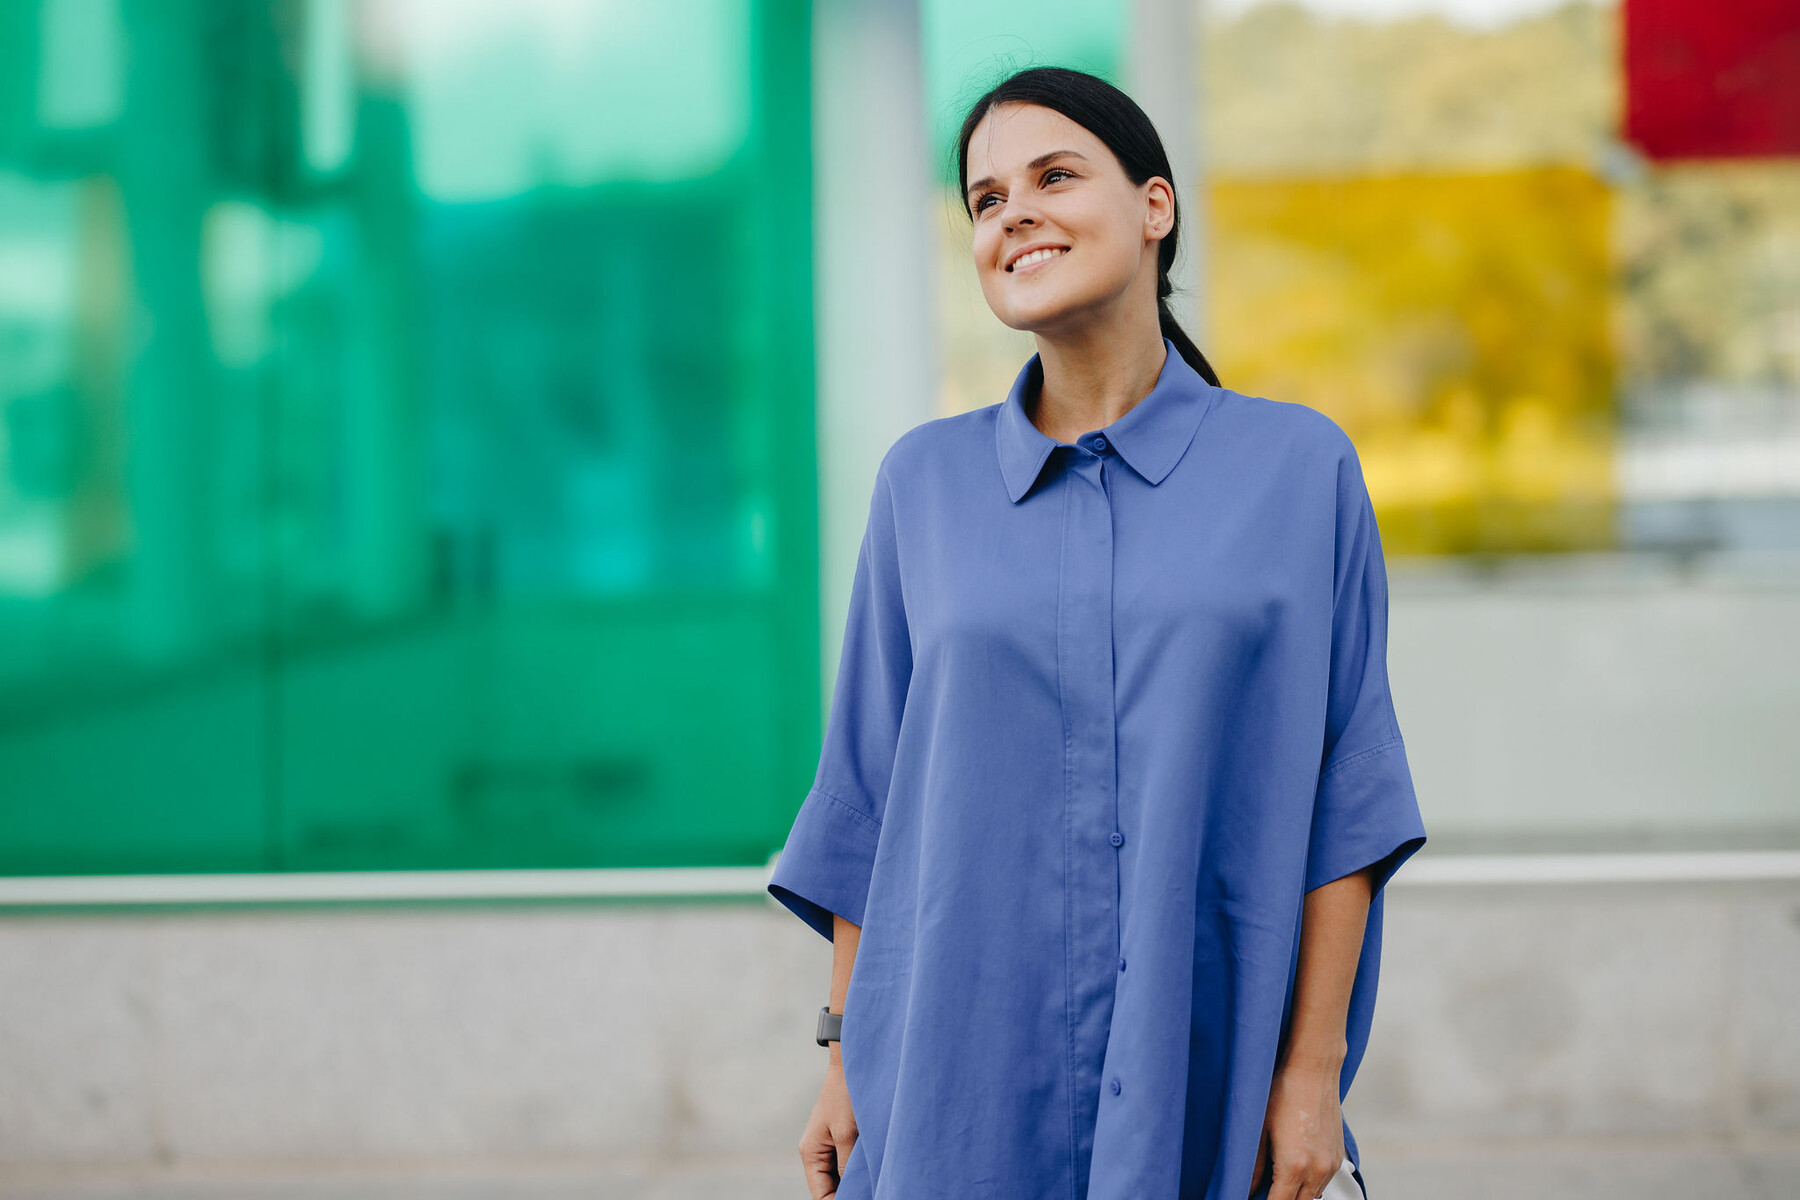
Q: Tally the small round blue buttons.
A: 4